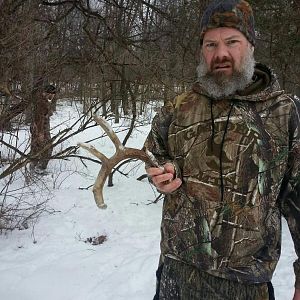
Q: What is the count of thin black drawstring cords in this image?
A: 2